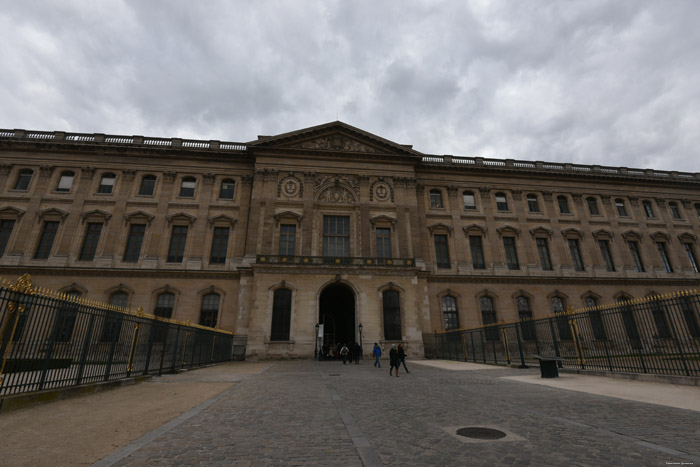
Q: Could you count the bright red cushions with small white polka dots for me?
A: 0